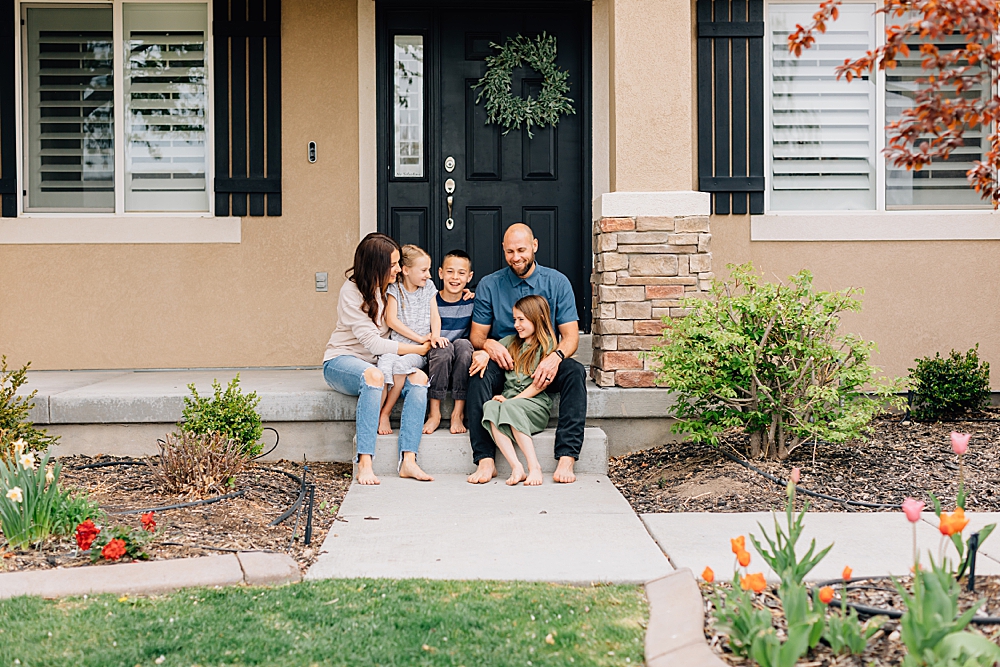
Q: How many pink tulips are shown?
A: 3